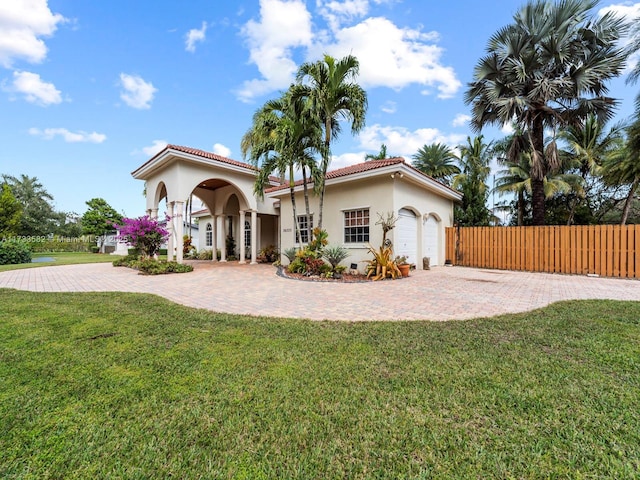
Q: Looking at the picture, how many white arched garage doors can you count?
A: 2